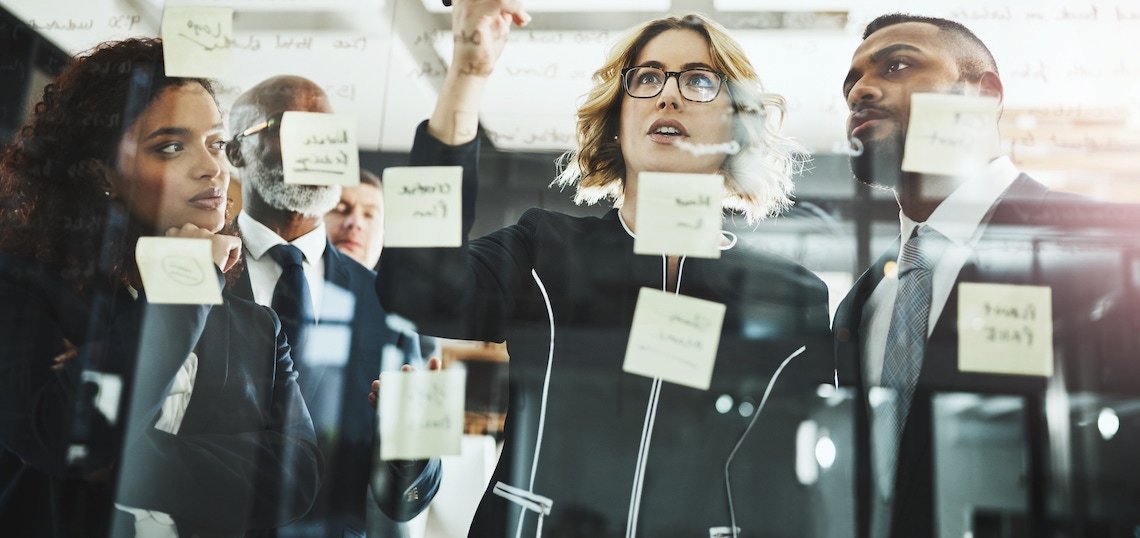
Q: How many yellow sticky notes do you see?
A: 9